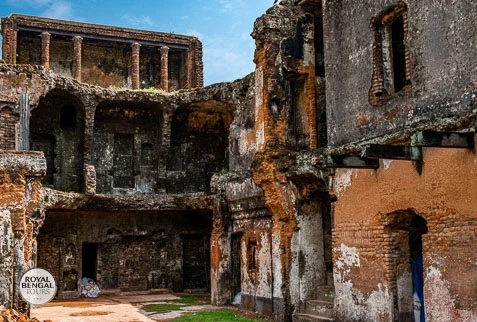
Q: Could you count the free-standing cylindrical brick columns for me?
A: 4